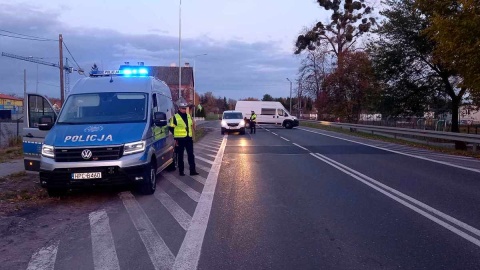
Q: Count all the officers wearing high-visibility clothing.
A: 2